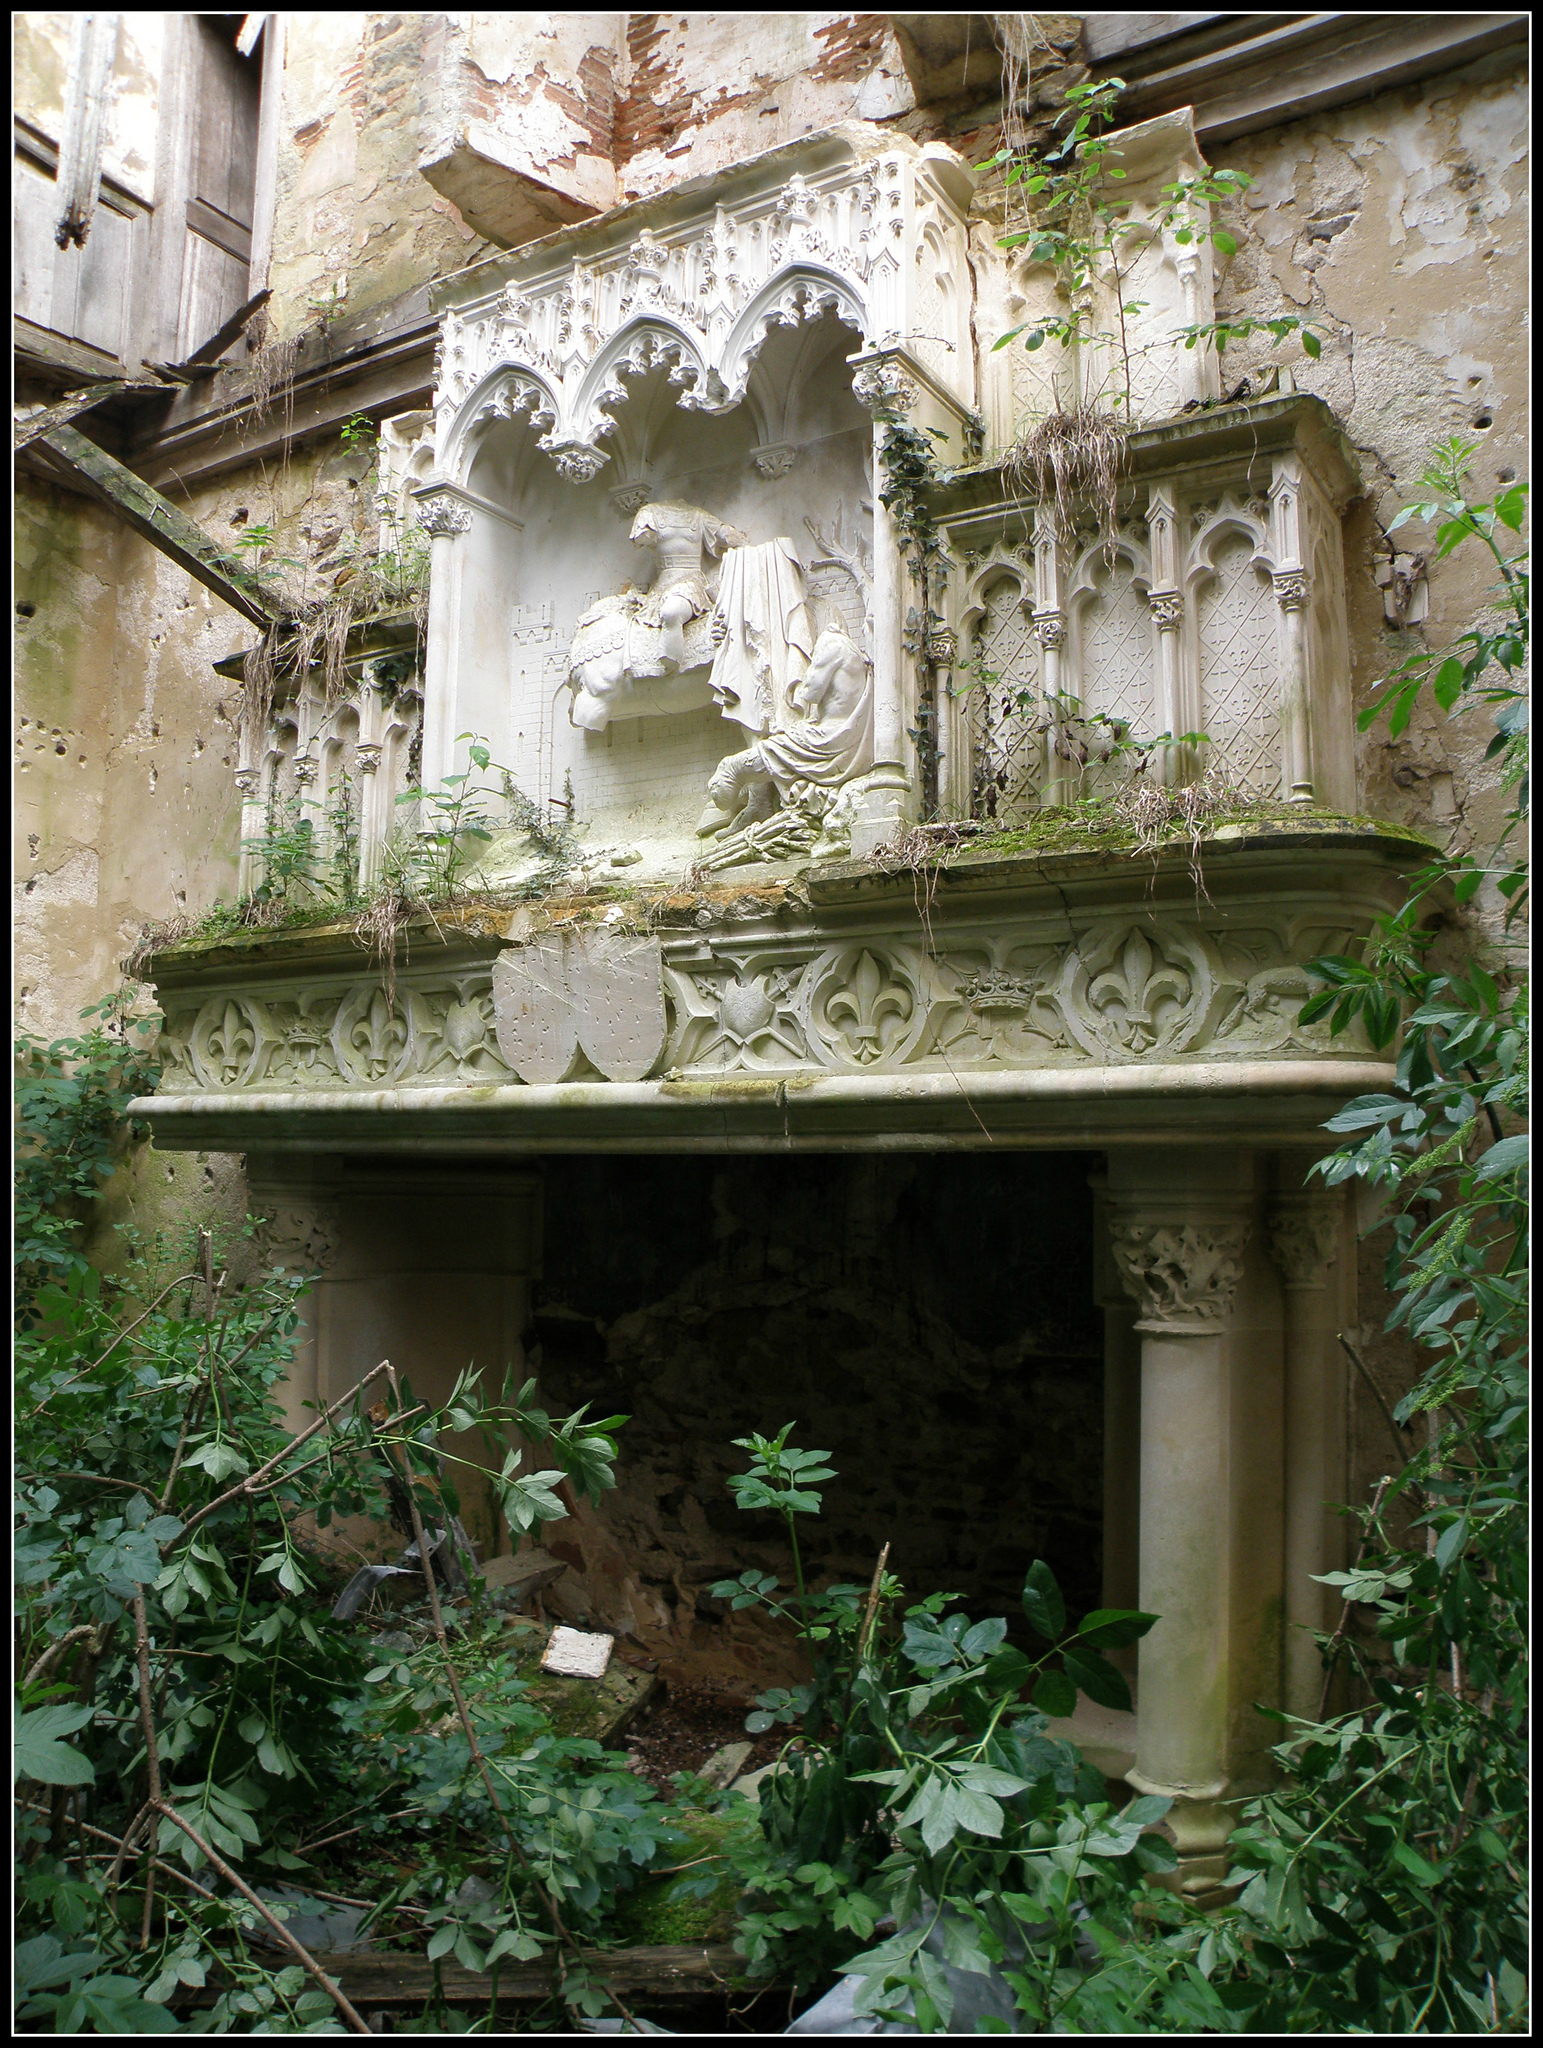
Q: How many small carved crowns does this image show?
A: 2